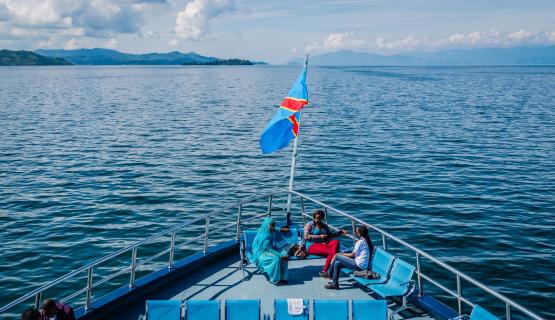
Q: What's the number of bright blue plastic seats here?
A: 13